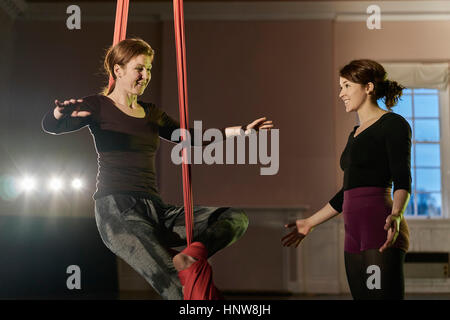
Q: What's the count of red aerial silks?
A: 2